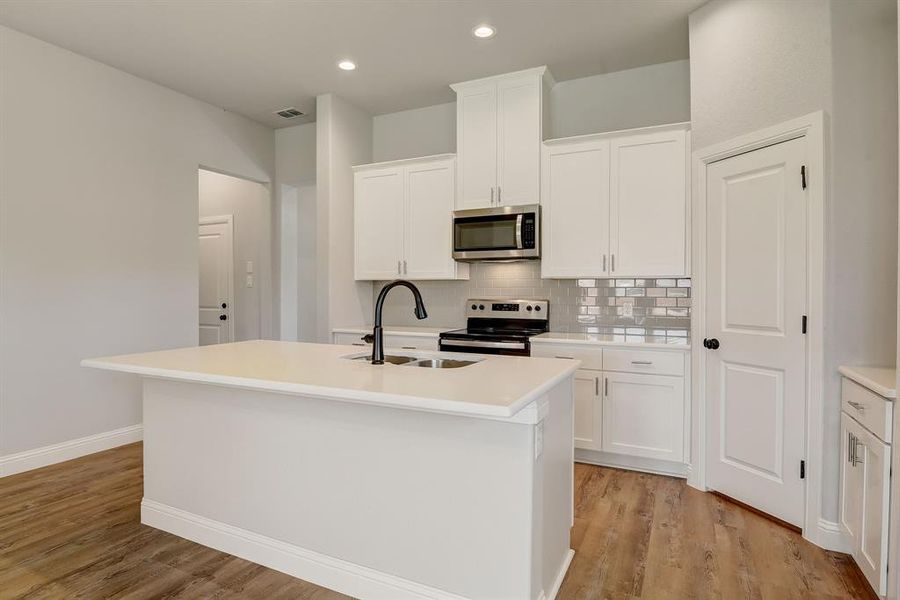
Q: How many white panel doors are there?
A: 2